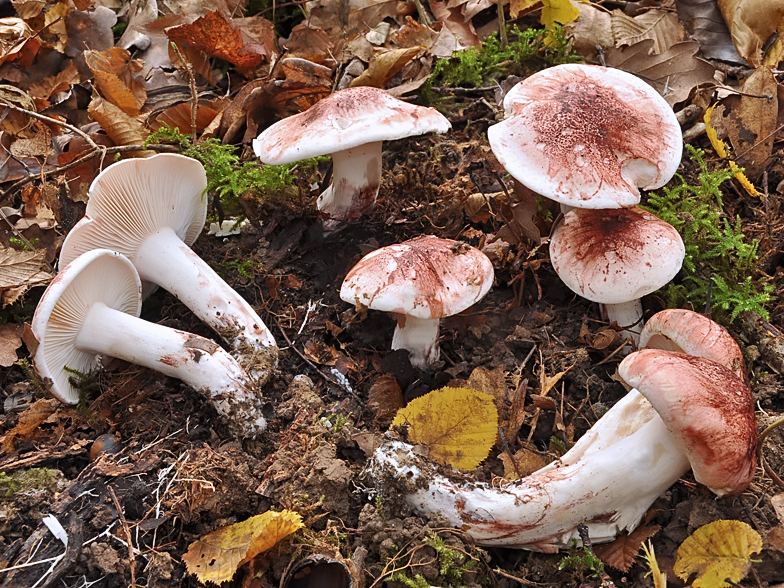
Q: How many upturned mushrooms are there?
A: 2